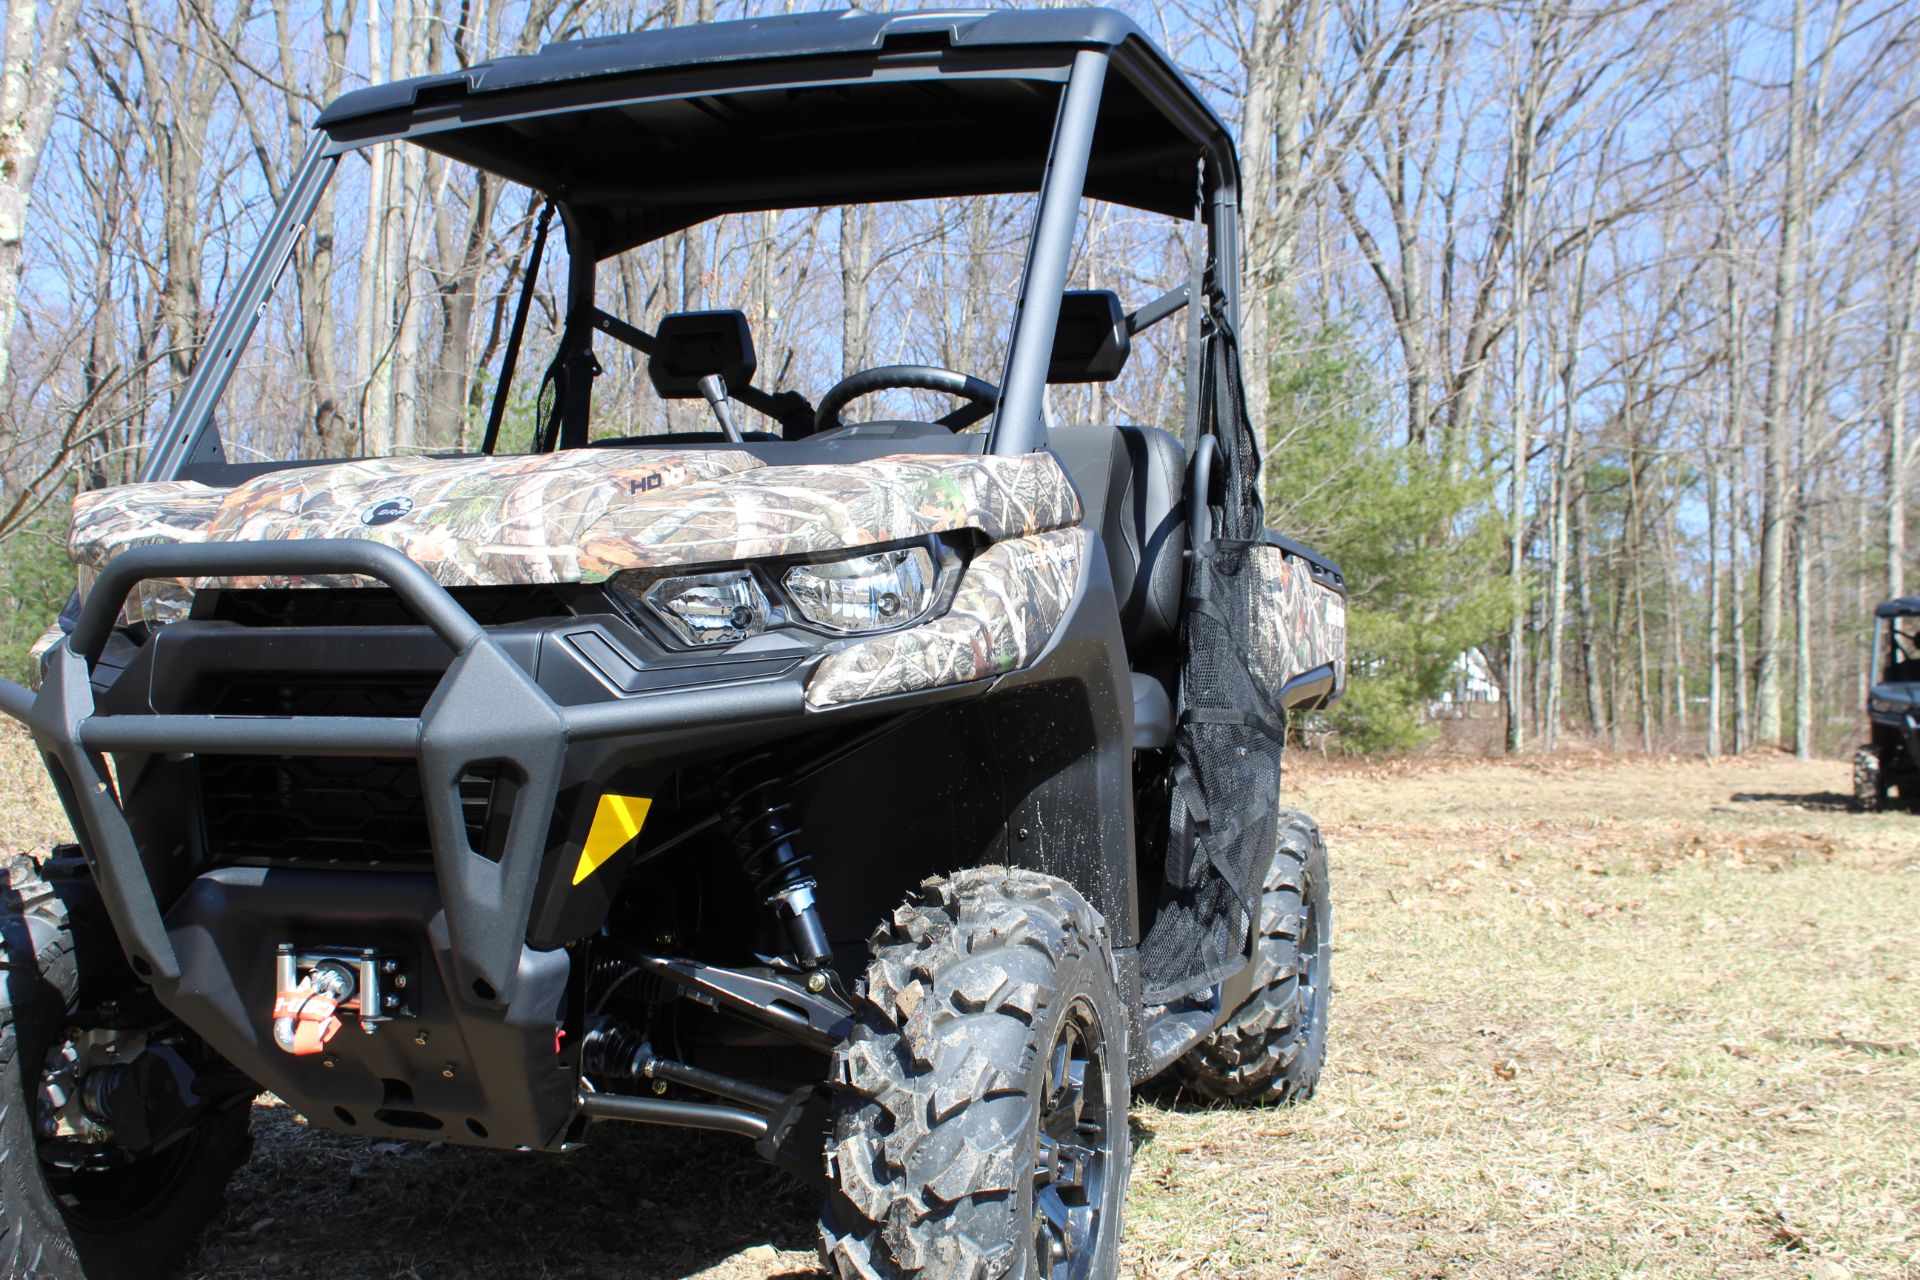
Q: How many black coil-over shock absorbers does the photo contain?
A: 1